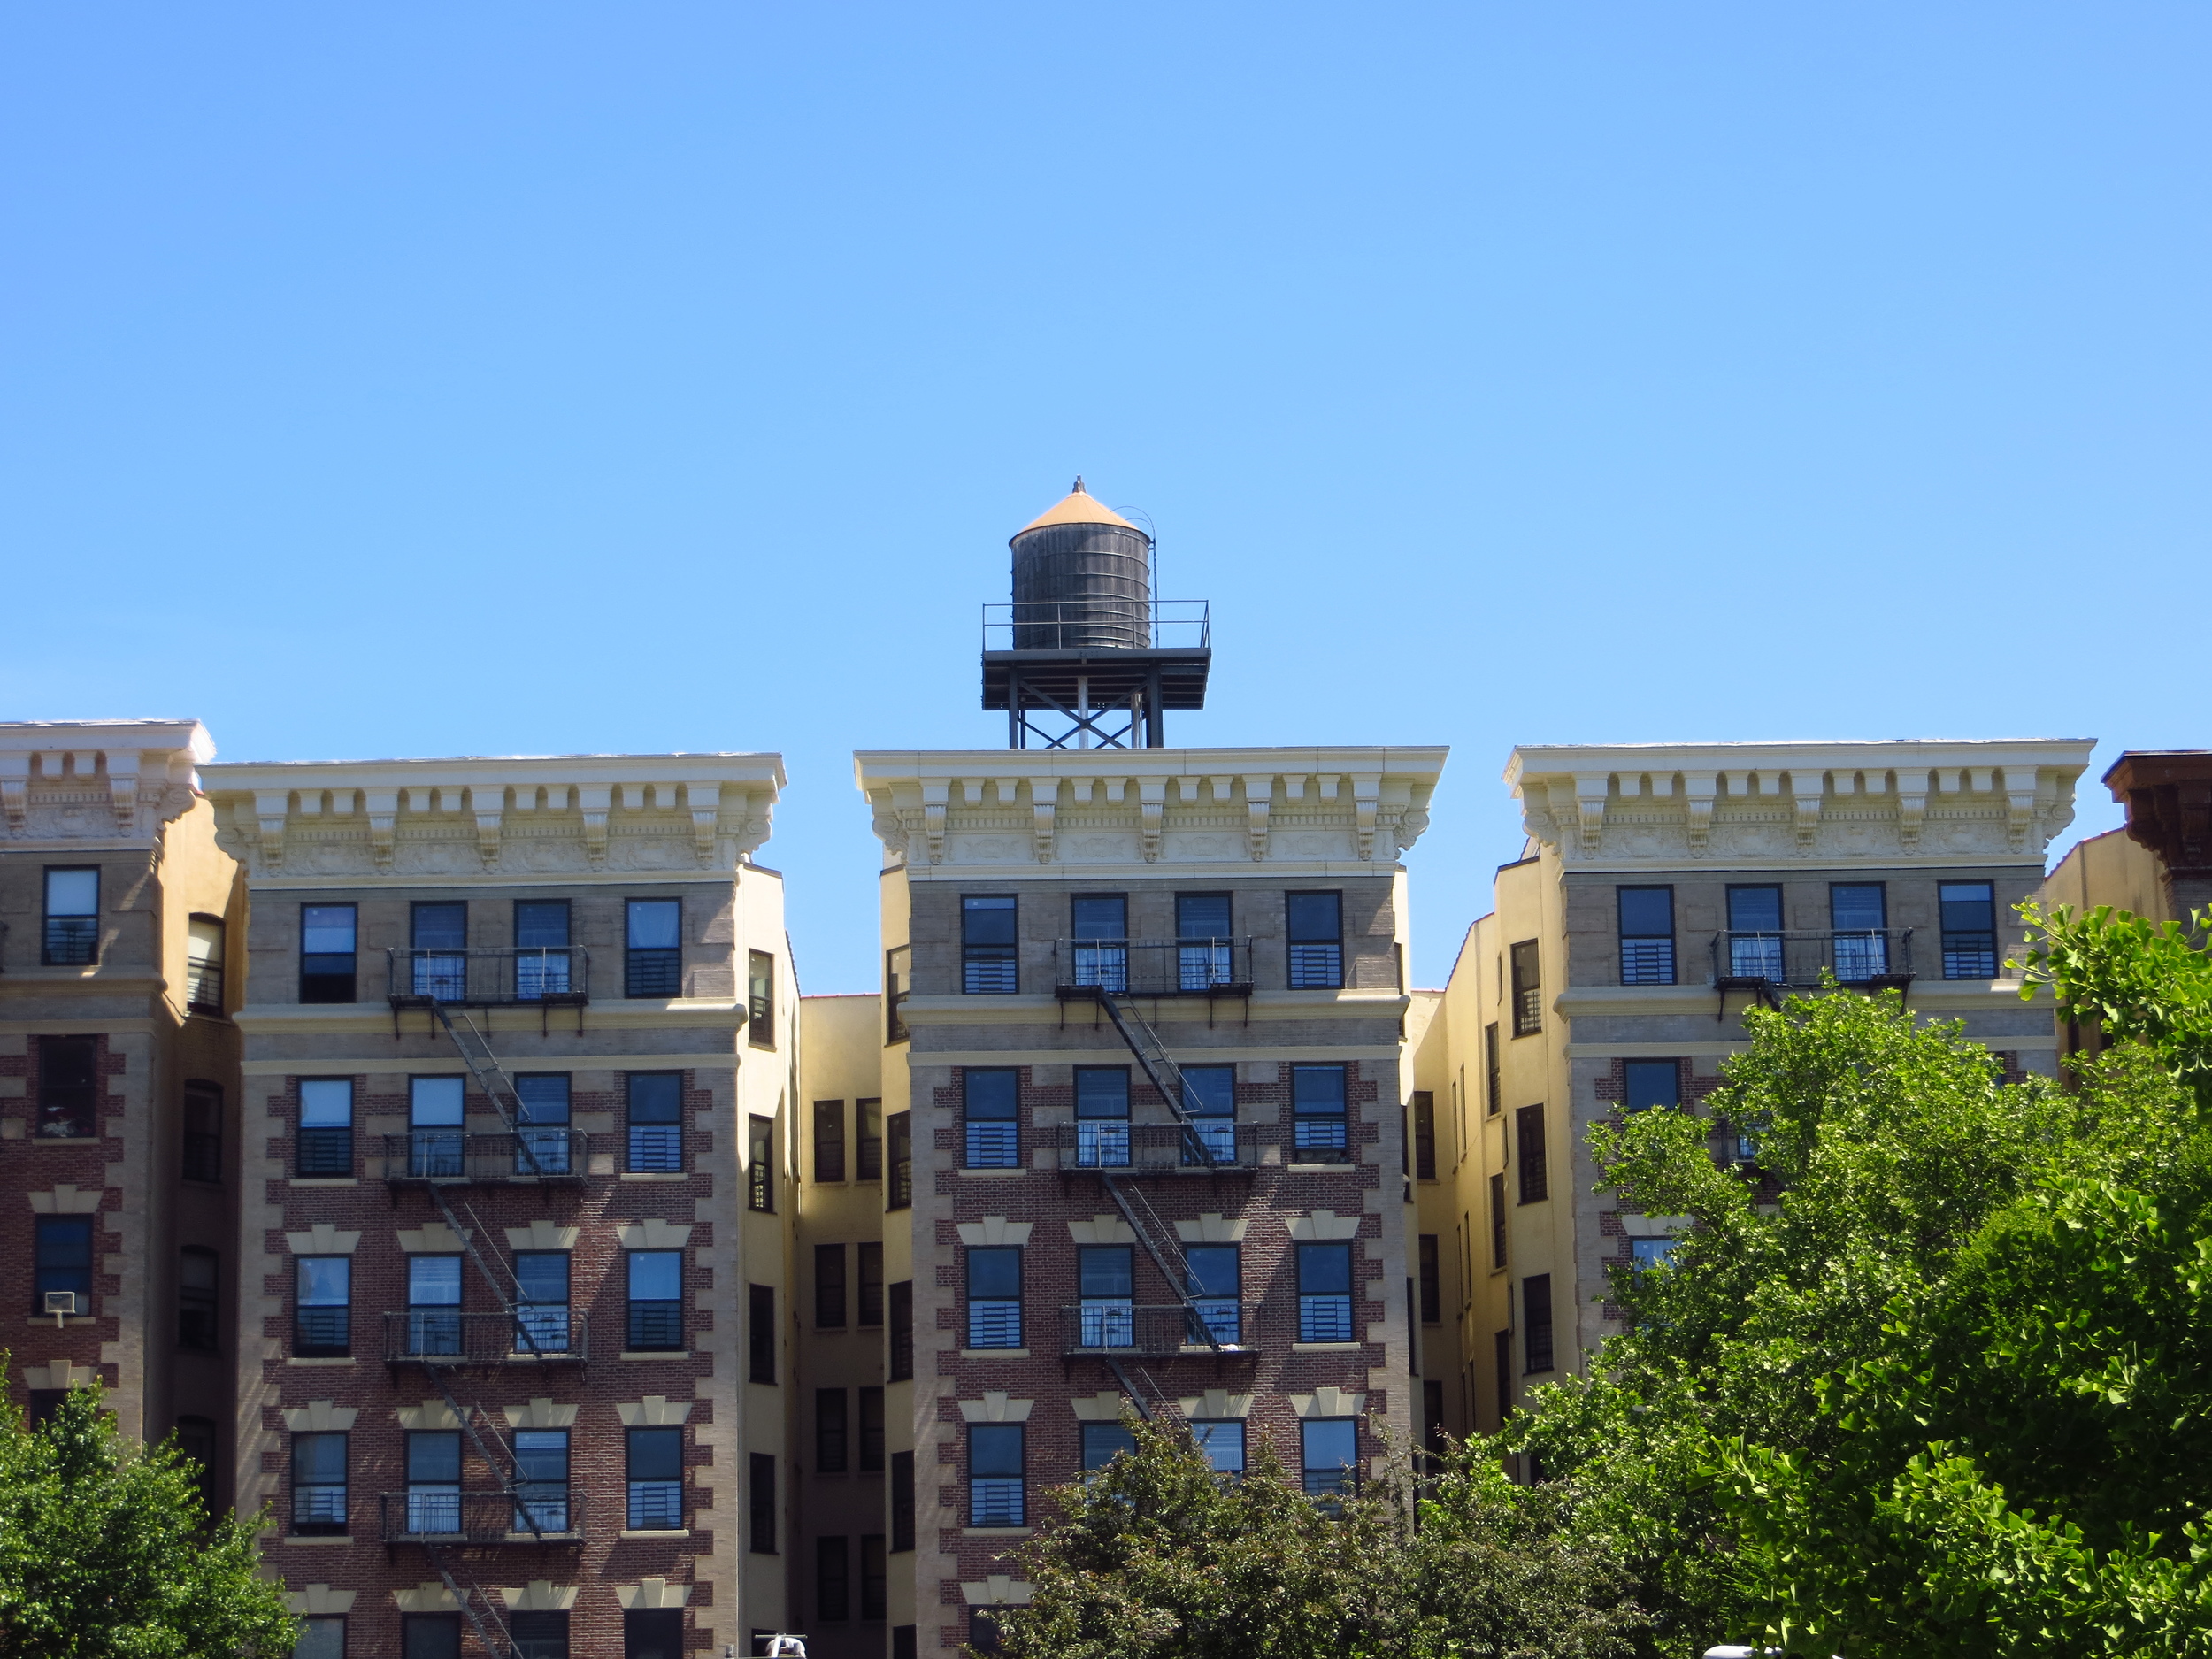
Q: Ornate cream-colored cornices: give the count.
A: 4